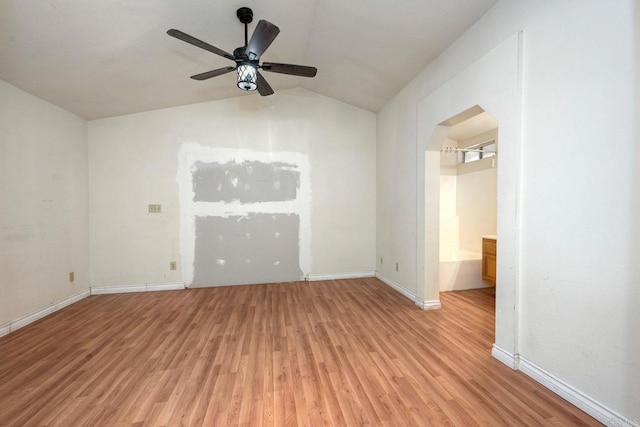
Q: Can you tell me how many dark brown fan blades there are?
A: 5